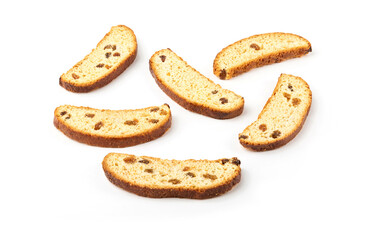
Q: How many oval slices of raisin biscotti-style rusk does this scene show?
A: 6